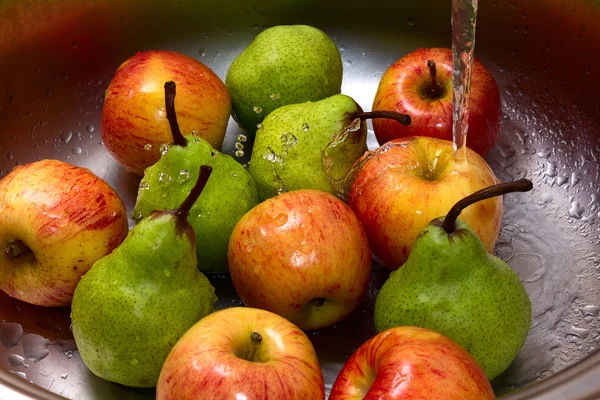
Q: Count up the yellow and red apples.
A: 7